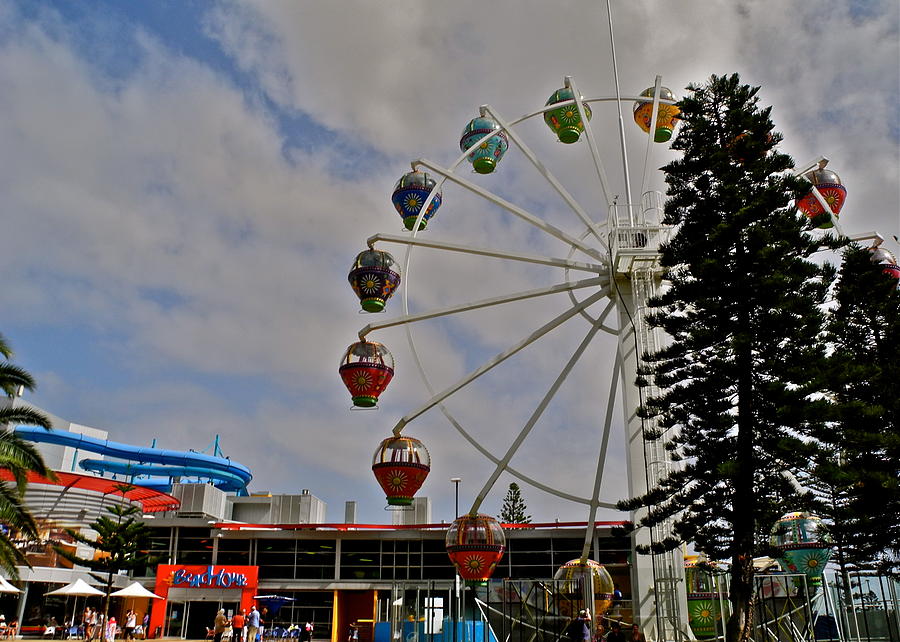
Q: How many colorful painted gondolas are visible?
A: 13